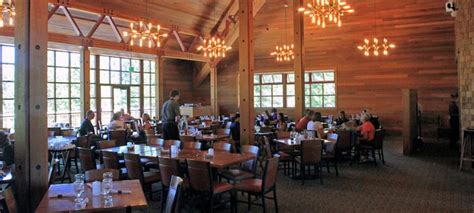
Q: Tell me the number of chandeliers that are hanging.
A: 6